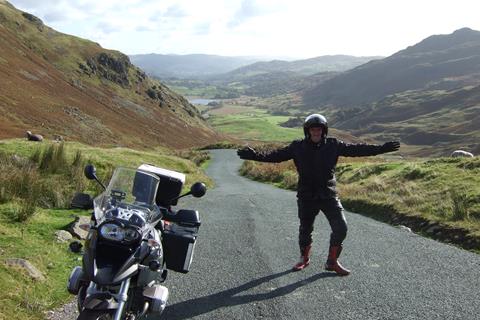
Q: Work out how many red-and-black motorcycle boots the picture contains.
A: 2